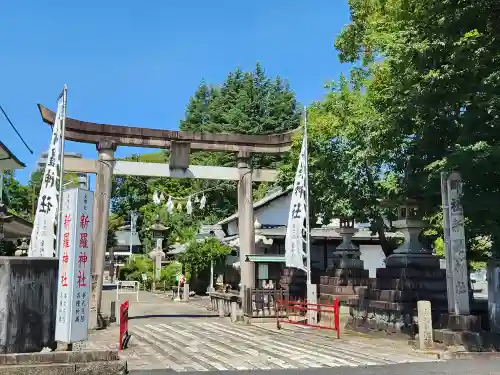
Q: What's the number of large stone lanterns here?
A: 2